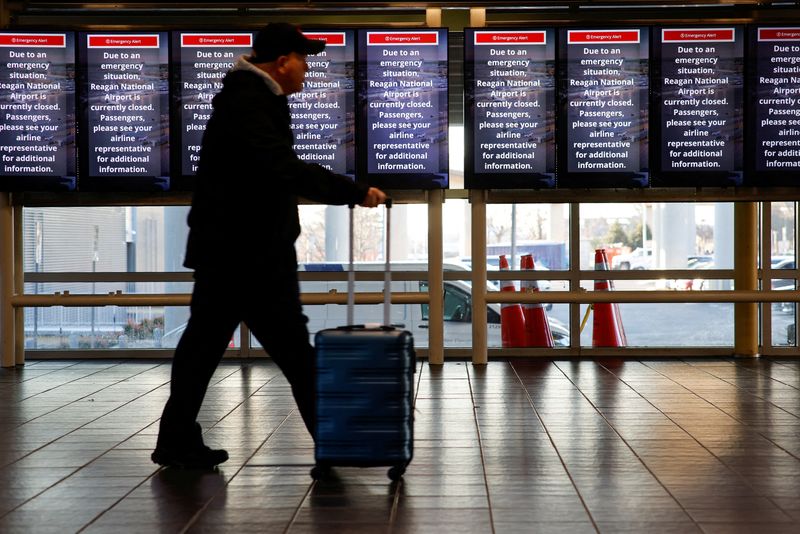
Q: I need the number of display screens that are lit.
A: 9